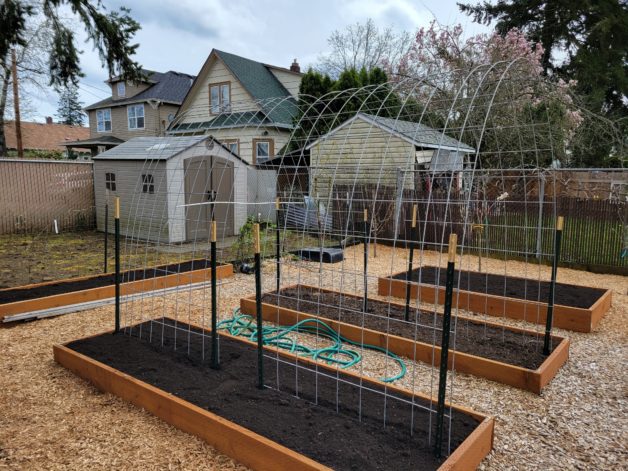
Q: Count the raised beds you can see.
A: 4